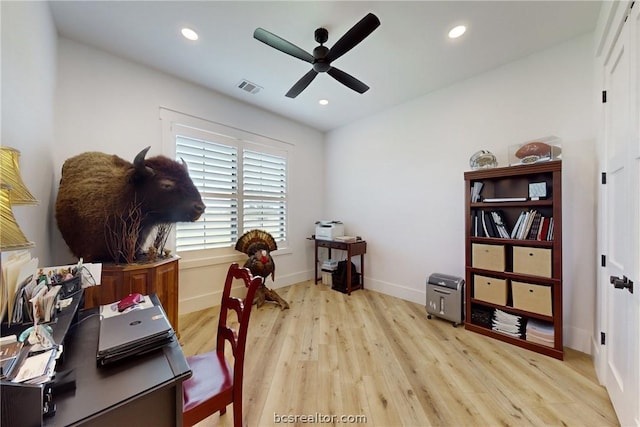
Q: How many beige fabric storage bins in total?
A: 4